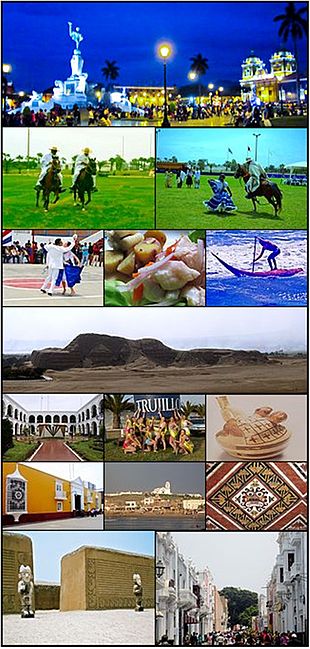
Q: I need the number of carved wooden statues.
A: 2